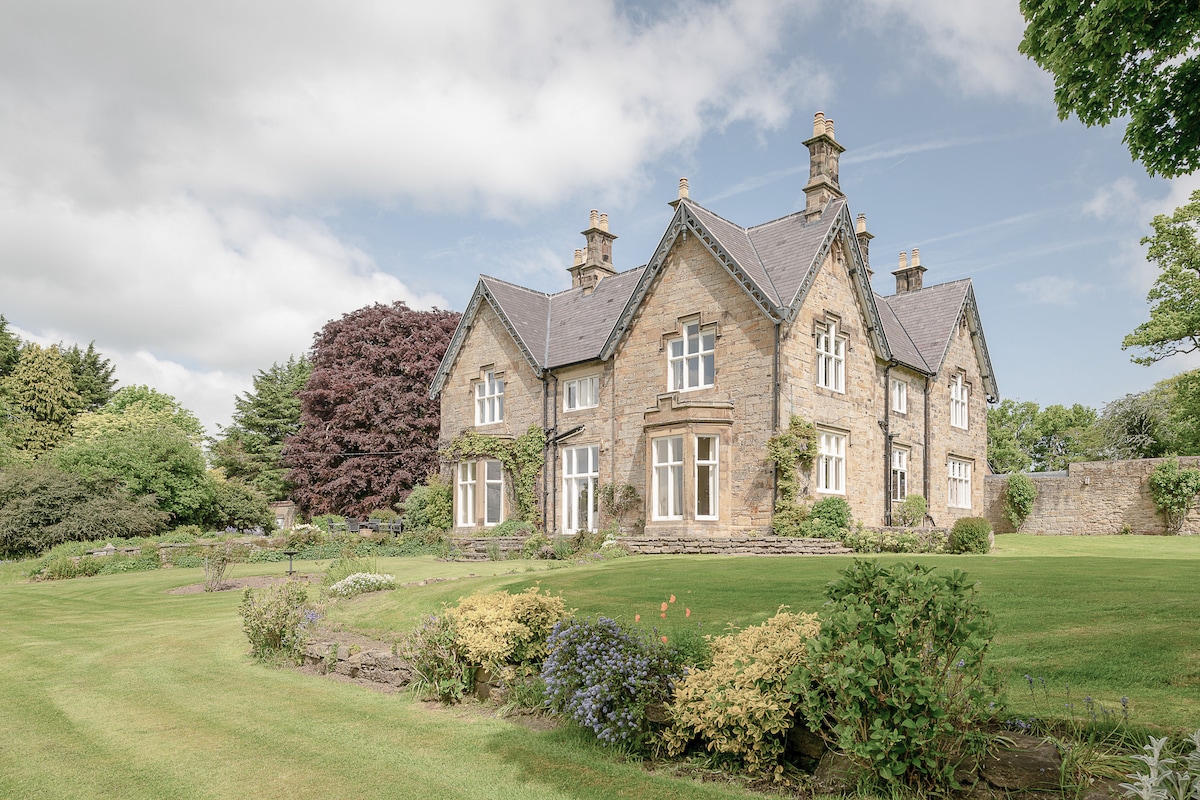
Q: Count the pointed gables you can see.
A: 4